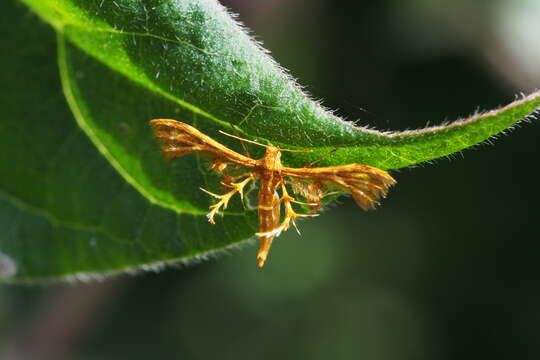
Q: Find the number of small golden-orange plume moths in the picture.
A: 1